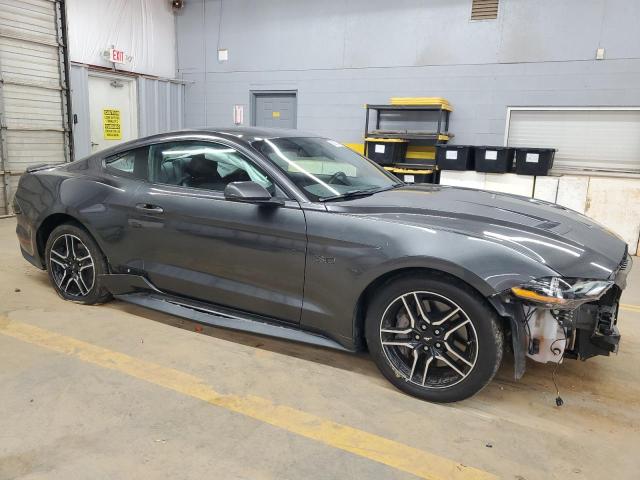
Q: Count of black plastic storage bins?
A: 5